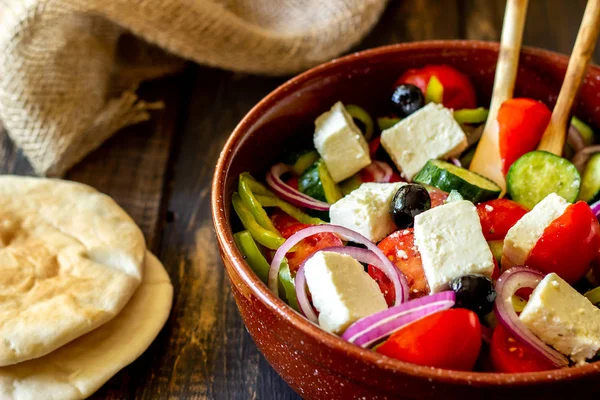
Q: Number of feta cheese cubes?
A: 7